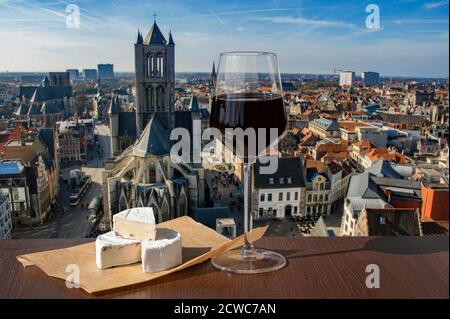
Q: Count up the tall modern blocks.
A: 5